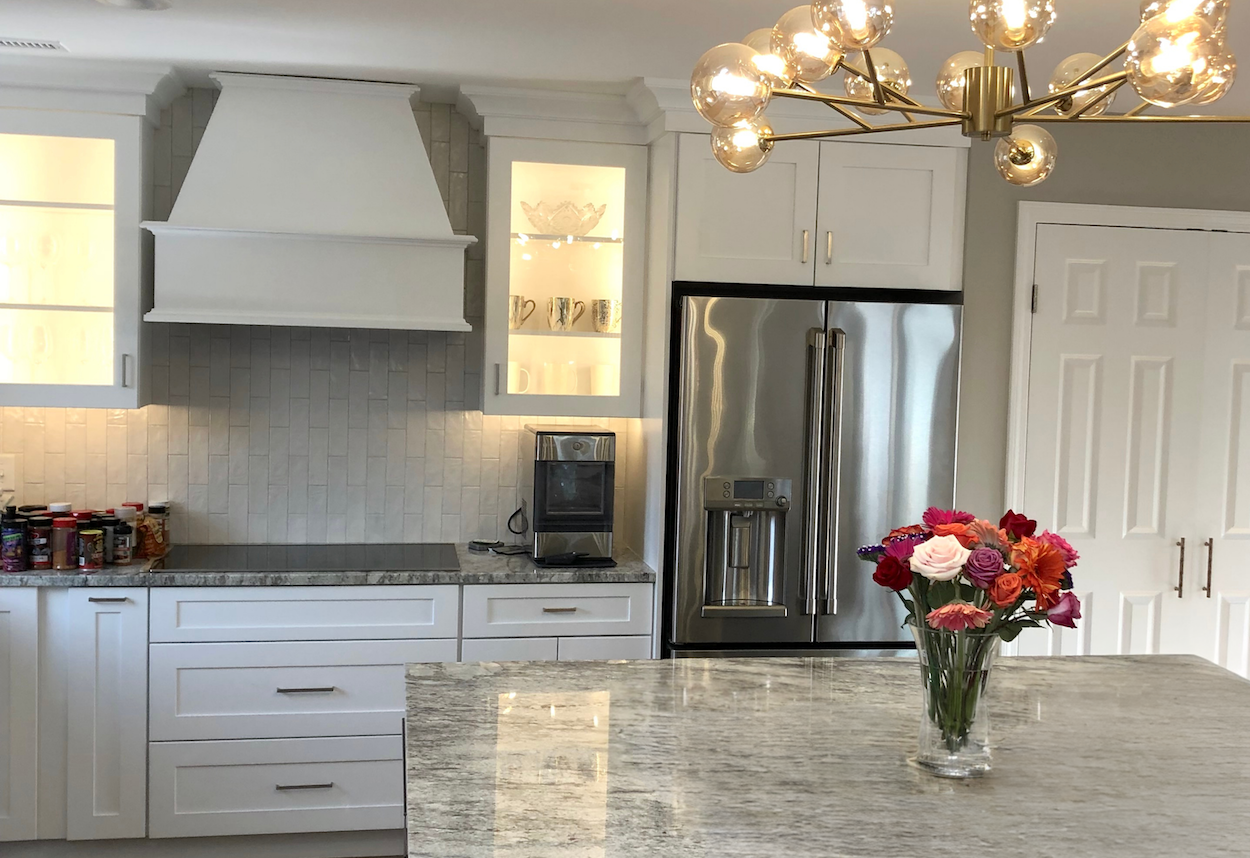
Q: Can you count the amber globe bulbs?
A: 13